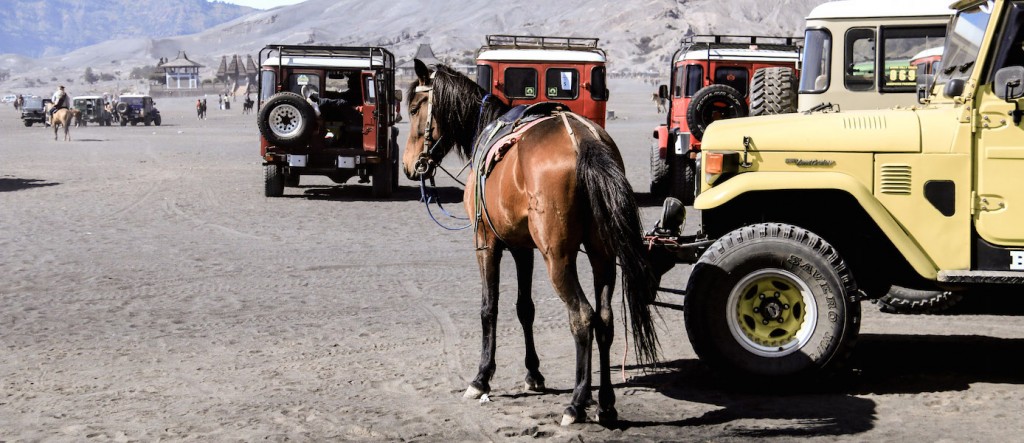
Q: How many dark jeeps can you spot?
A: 3